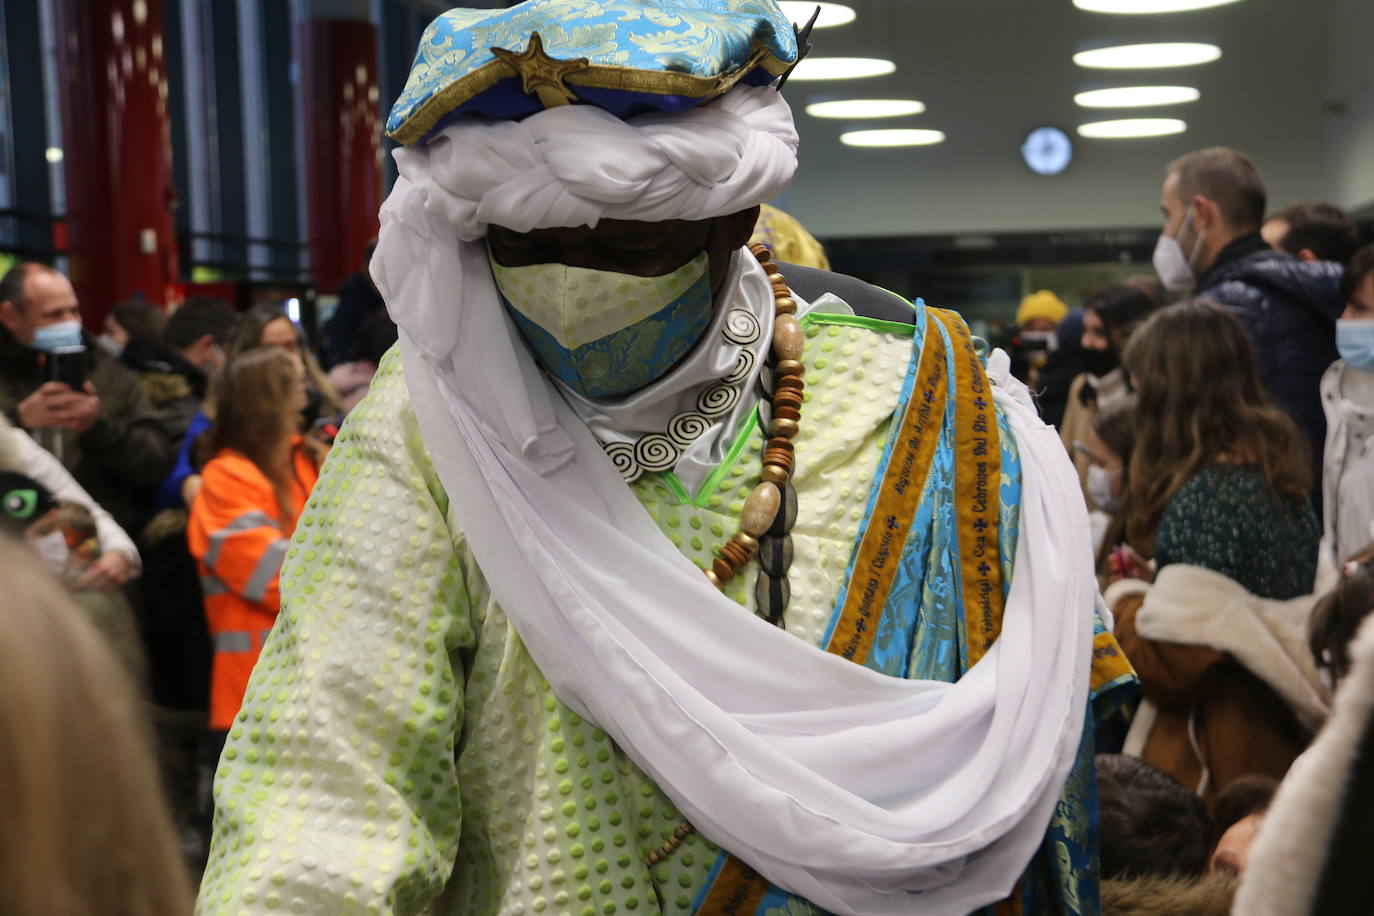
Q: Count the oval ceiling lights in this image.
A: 8